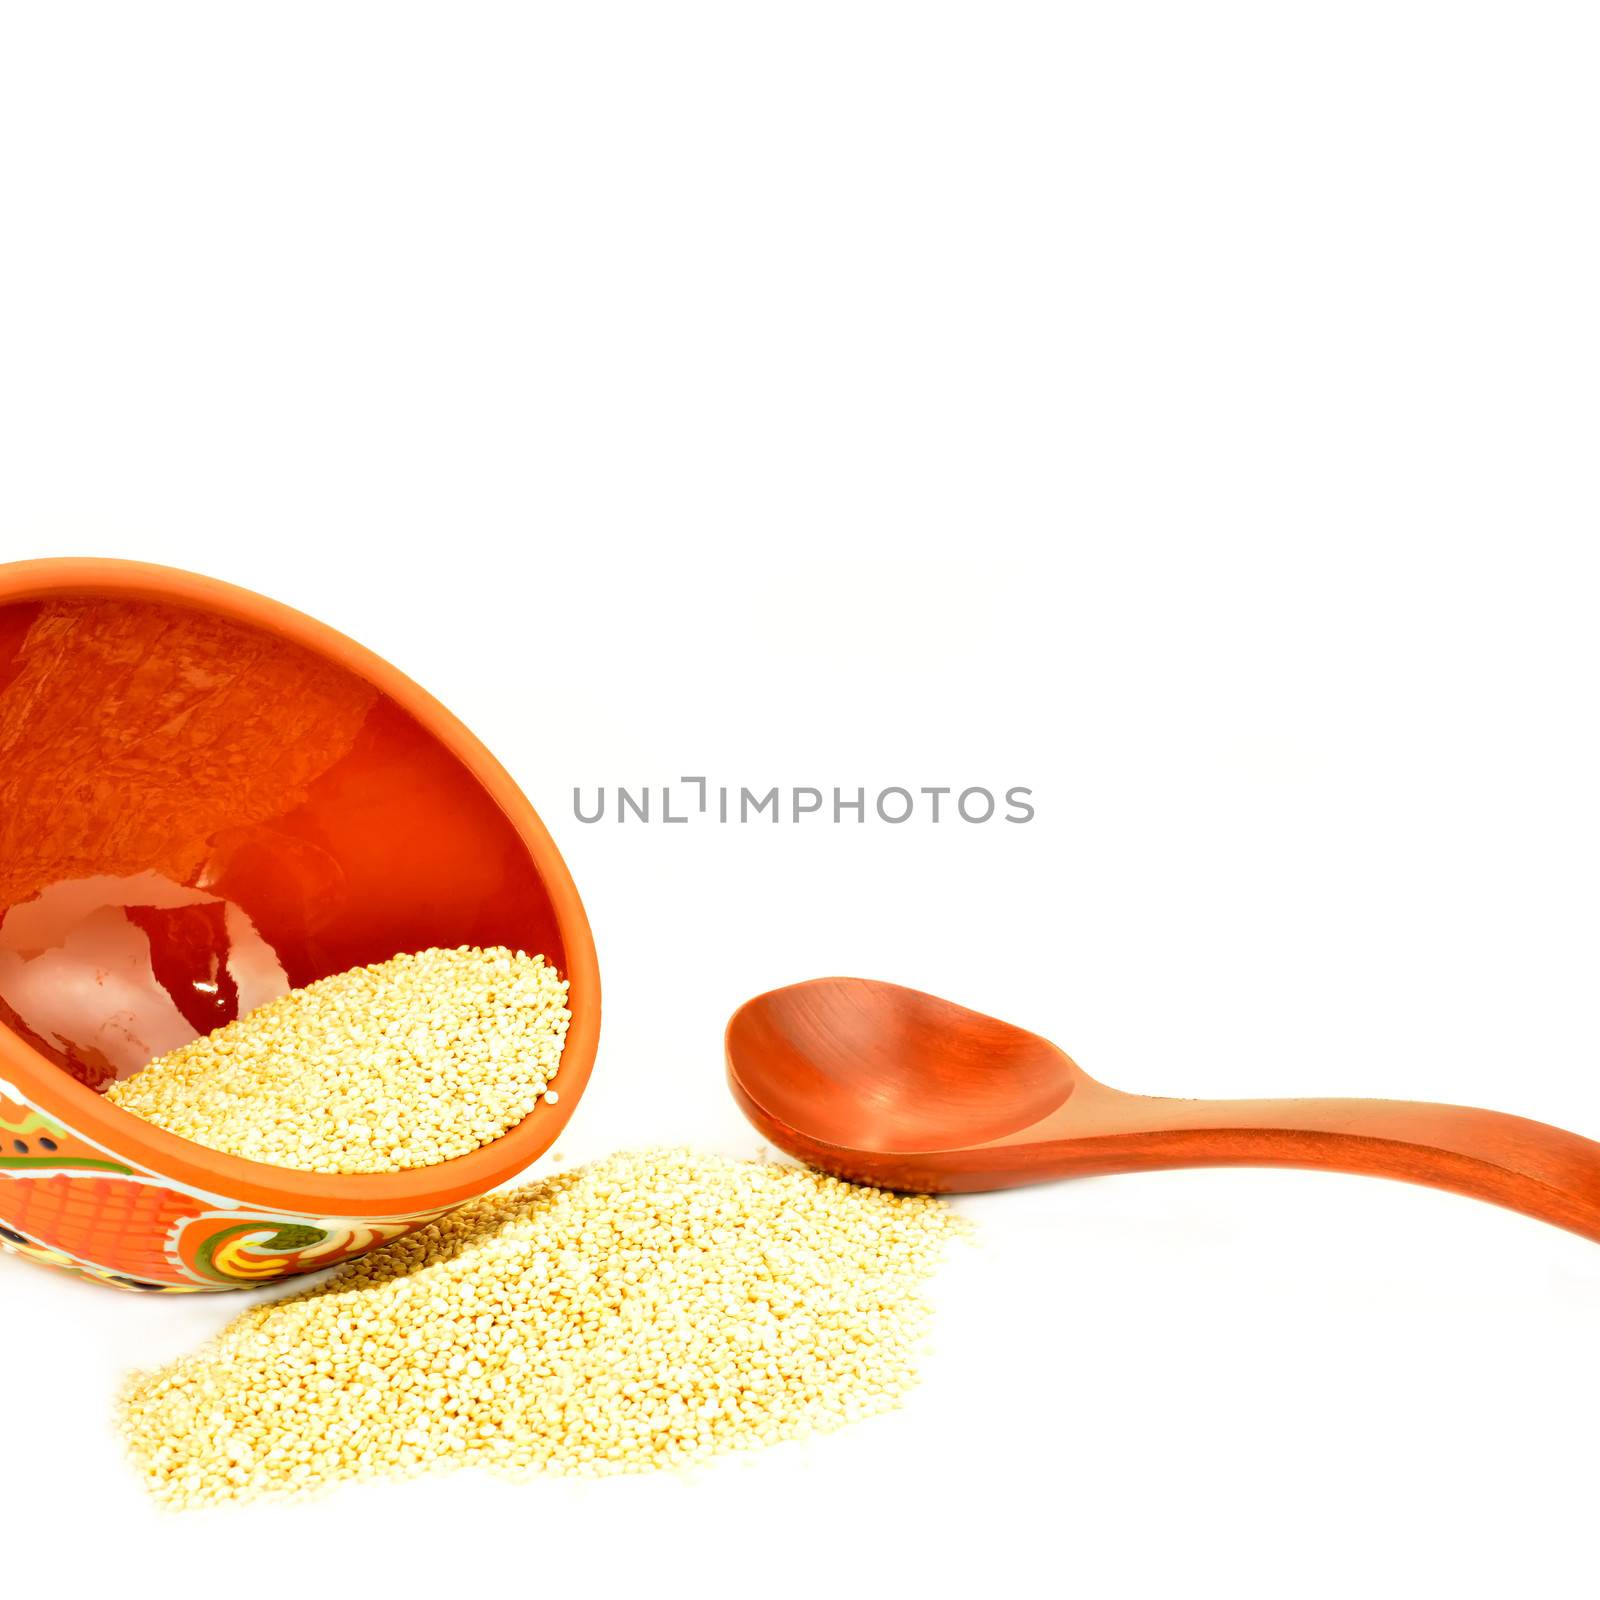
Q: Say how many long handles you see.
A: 1